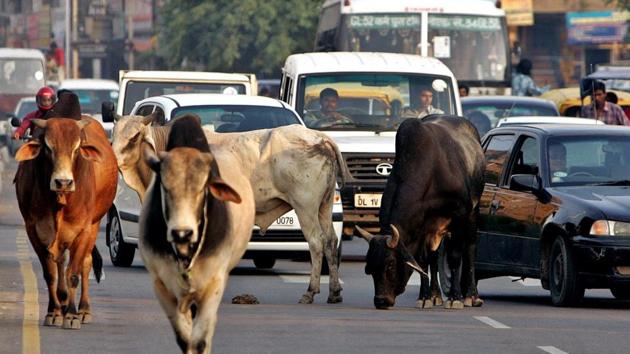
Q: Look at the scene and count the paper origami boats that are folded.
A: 0